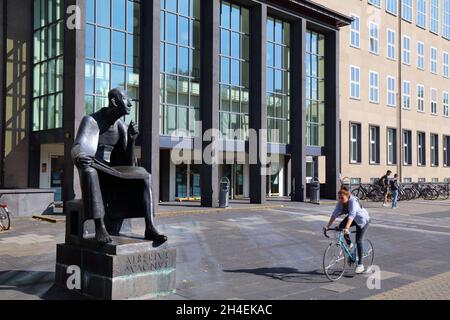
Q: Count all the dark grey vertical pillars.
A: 6